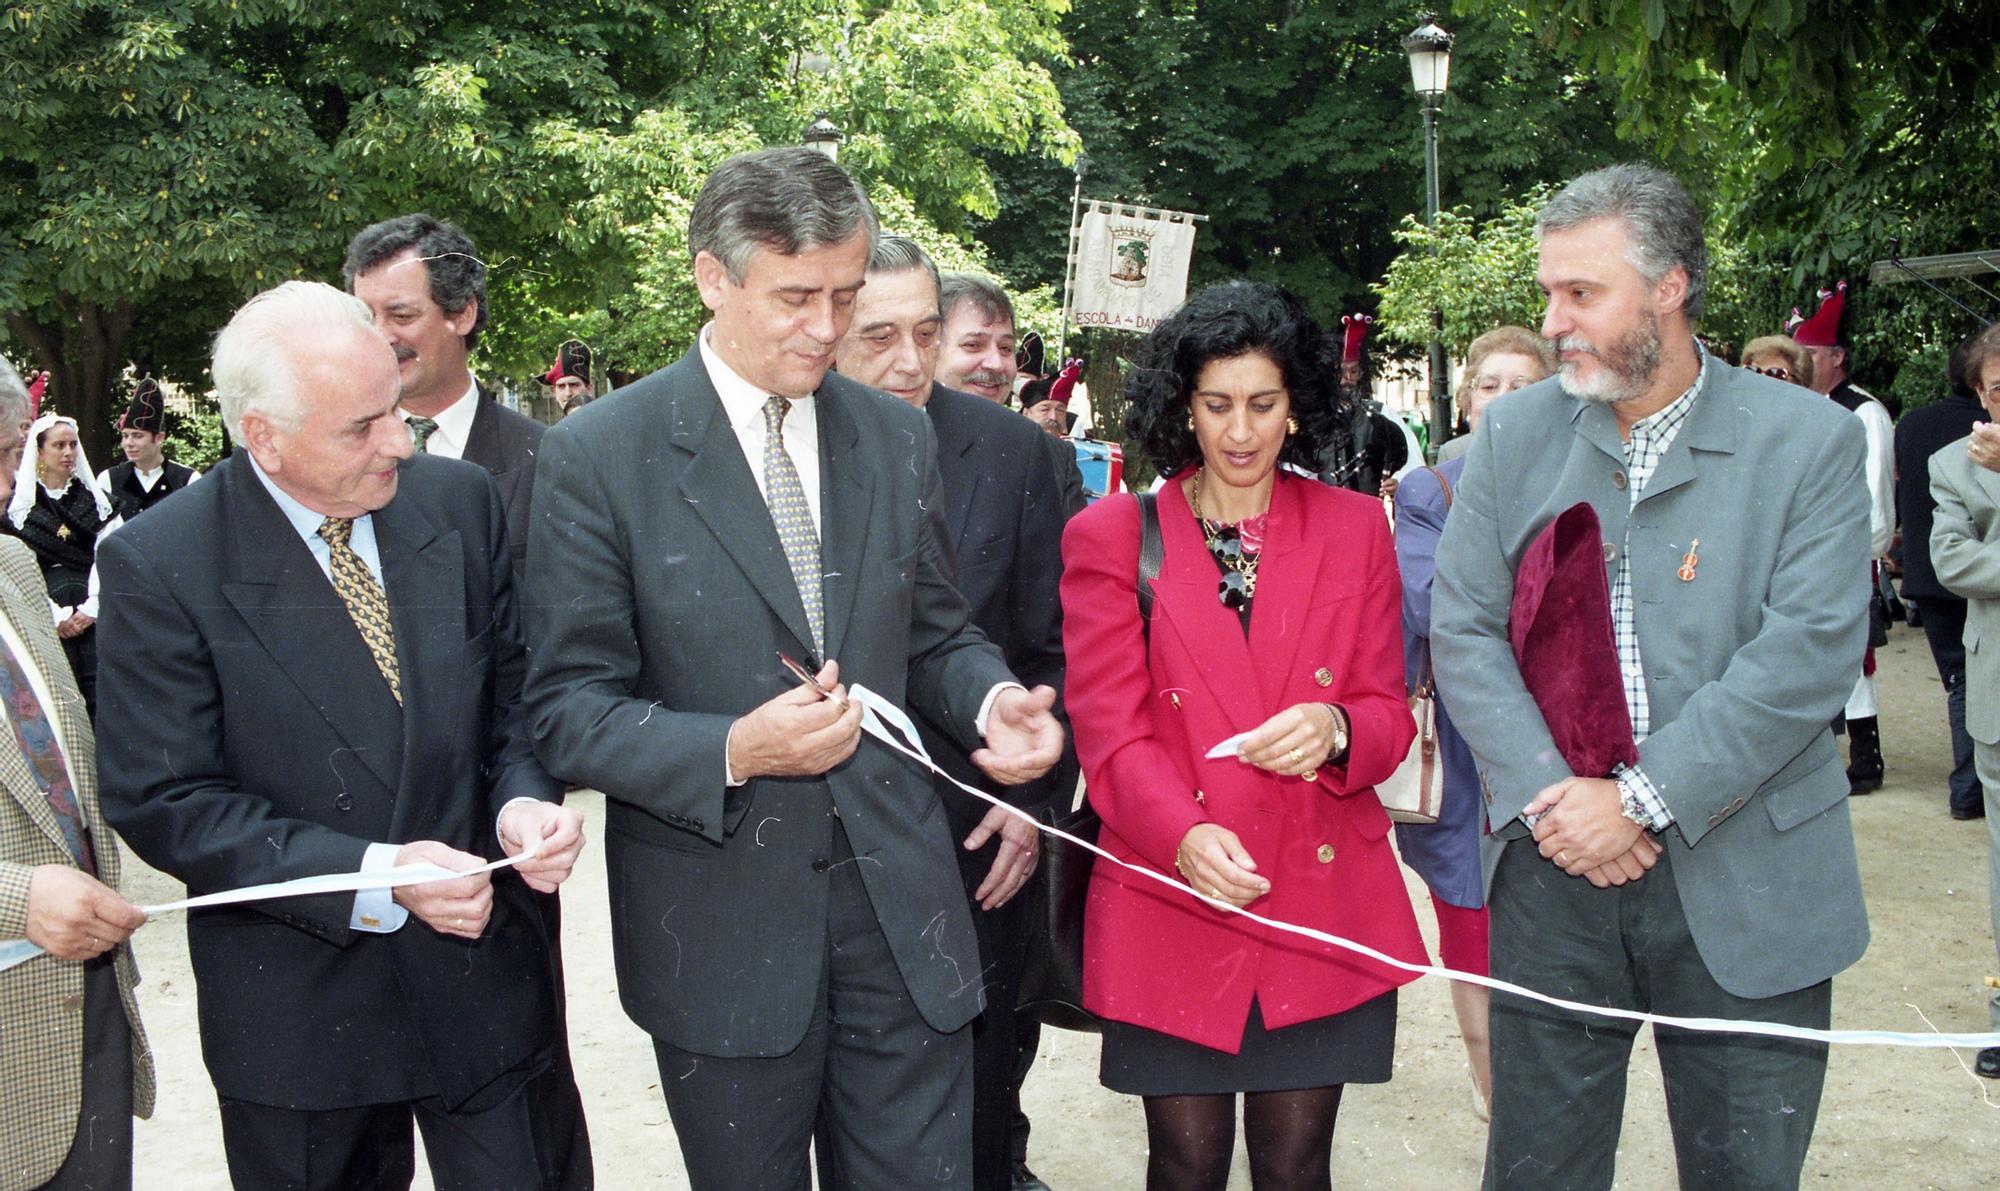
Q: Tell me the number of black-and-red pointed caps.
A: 7